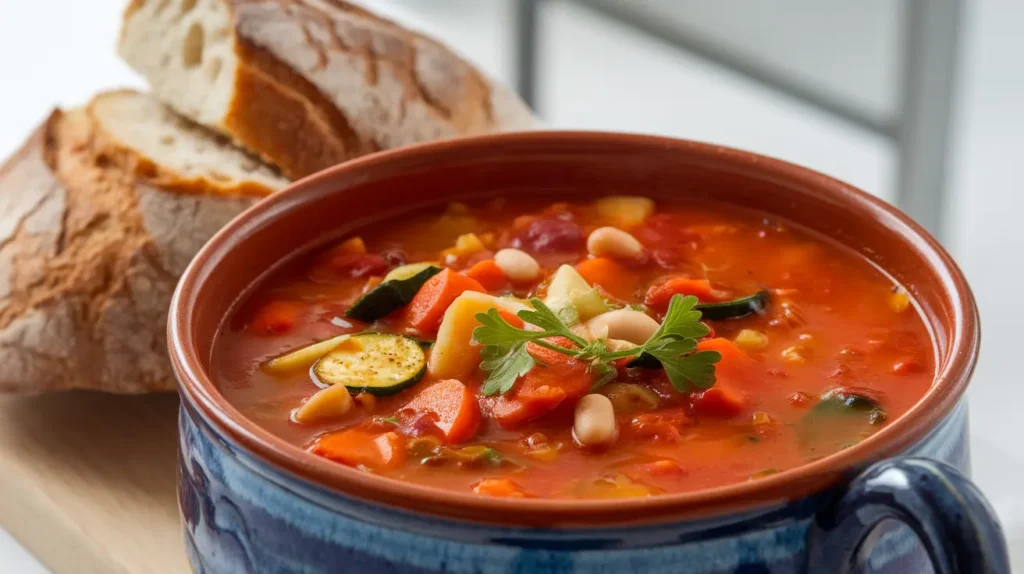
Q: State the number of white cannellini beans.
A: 4